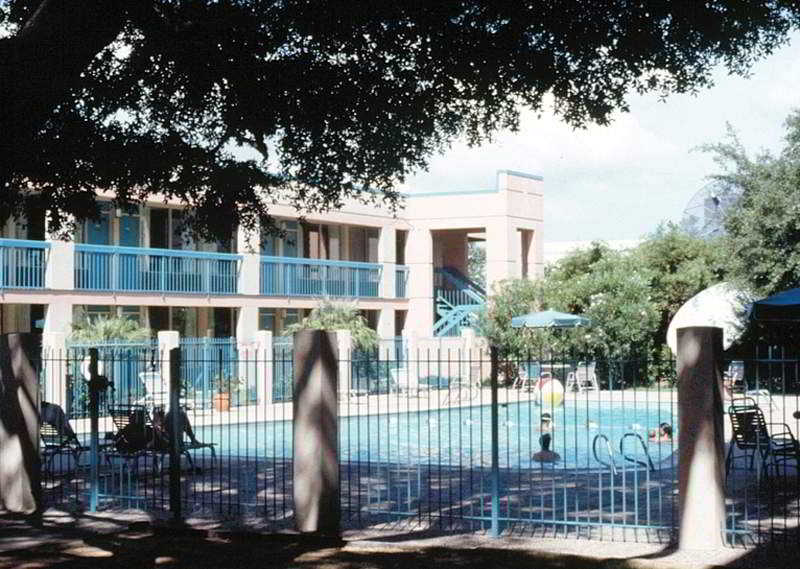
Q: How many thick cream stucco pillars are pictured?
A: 3